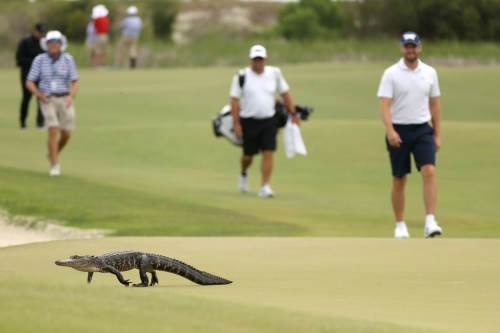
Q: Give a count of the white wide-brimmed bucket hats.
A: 2